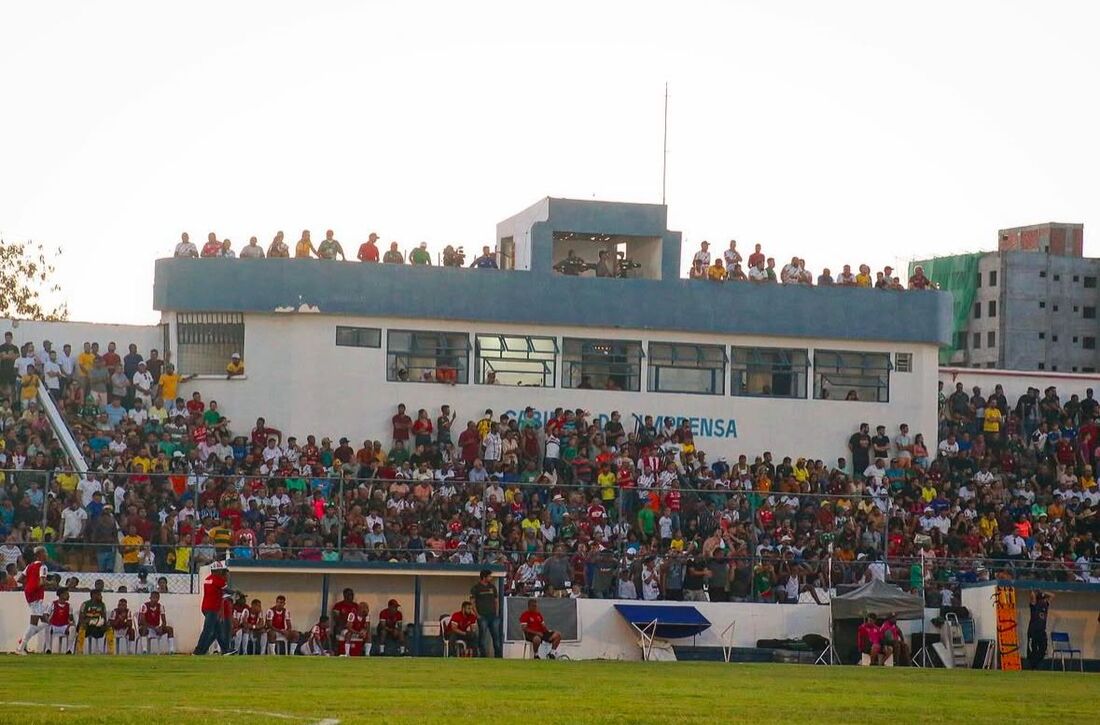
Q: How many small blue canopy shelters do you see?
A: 1